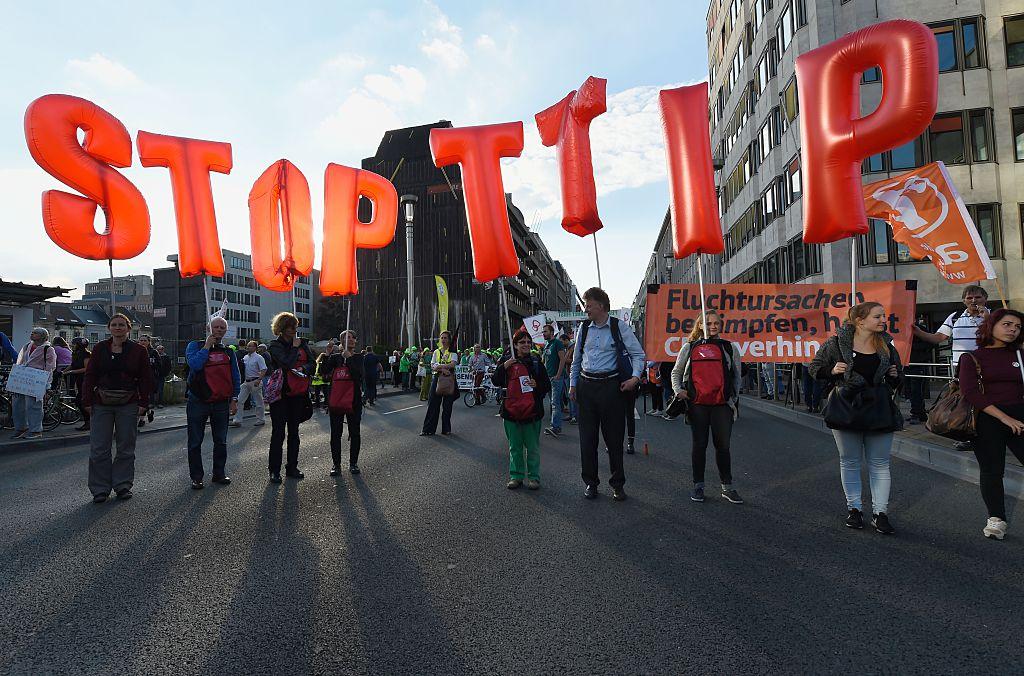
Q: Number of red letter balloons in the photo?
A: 8